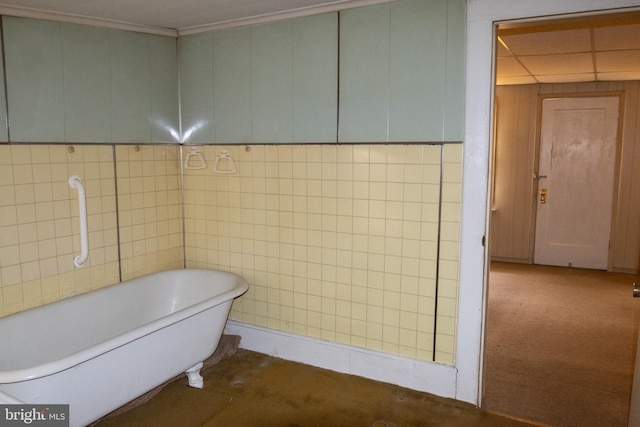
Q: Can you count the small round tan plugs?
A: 3